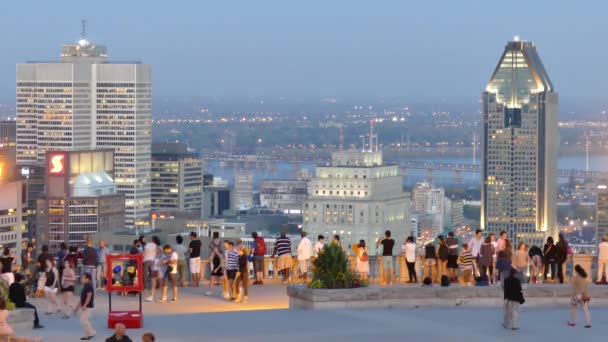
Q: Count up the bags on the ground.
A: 3